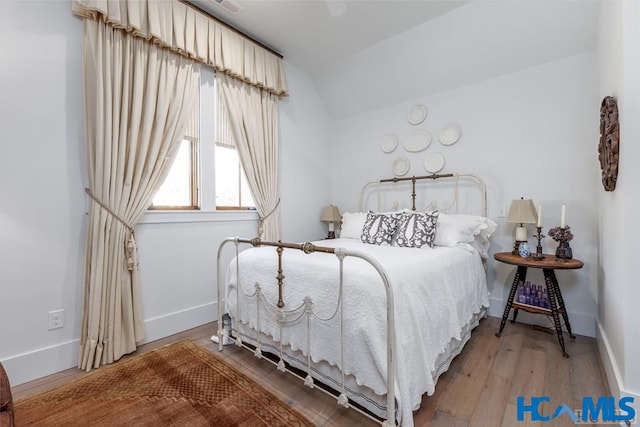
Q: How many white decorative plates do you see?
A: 6